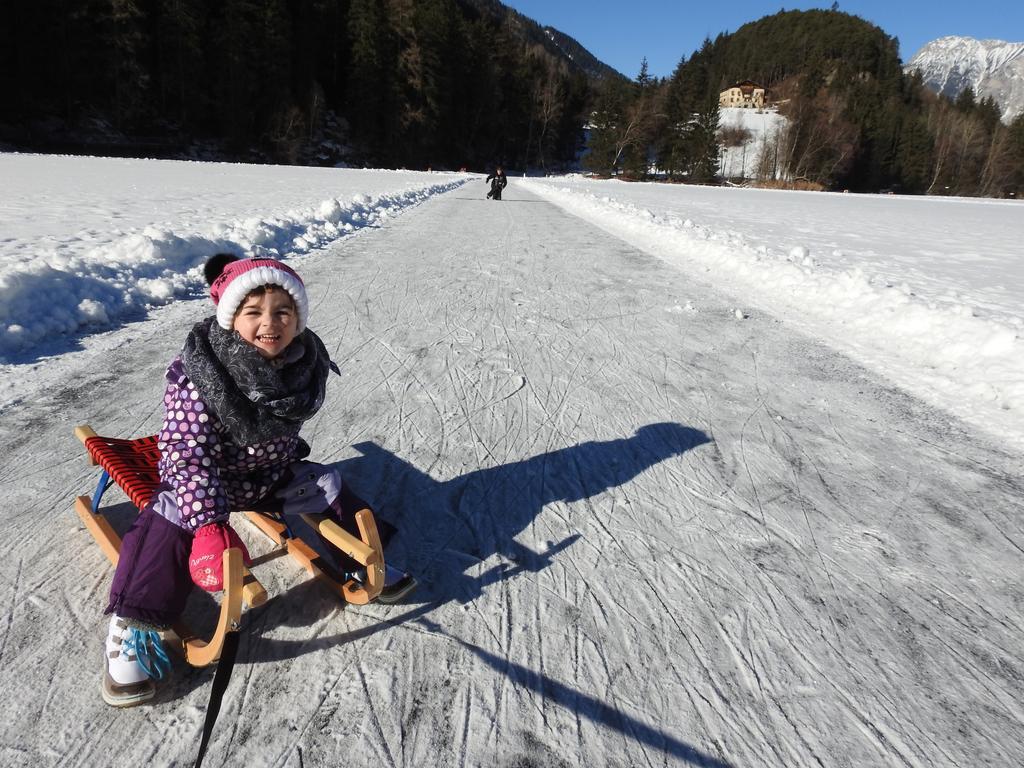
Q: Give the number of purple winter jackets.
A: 1